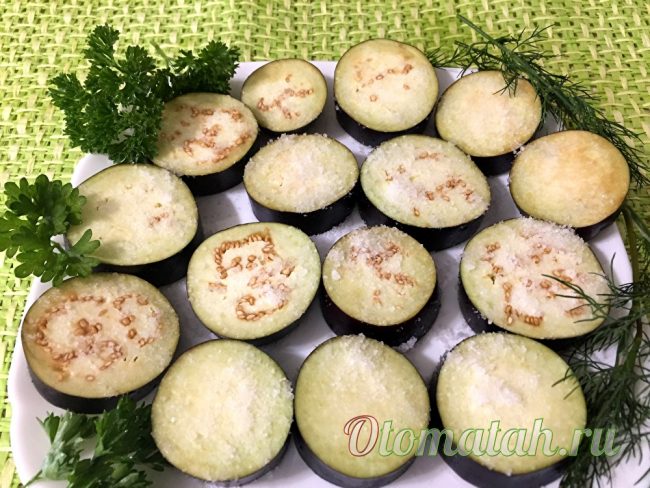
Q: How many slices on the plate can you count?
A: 15